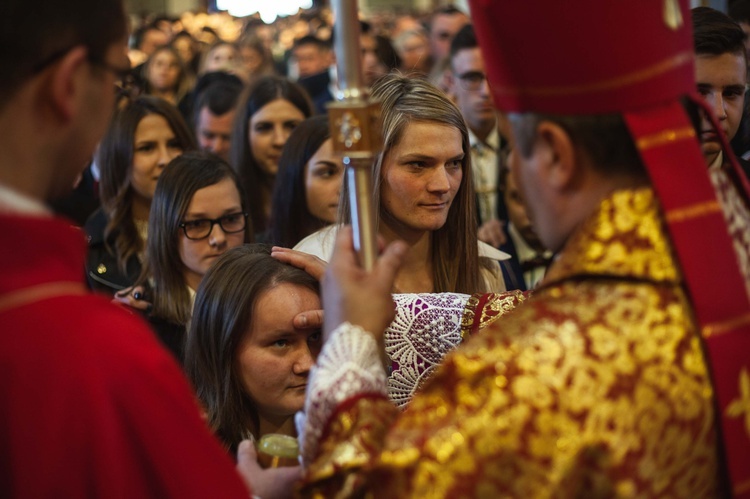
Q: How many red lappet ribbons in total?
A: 2